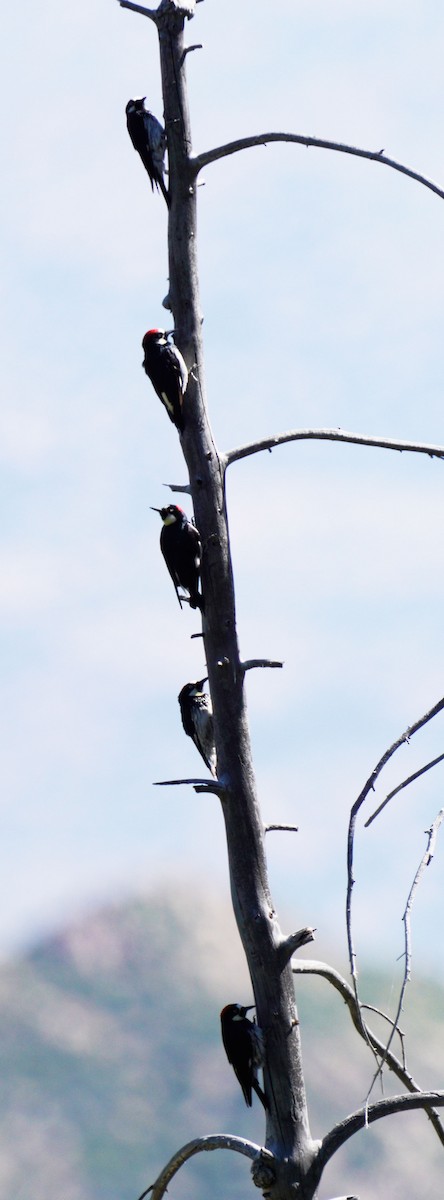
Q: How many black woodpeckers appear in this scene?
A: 5